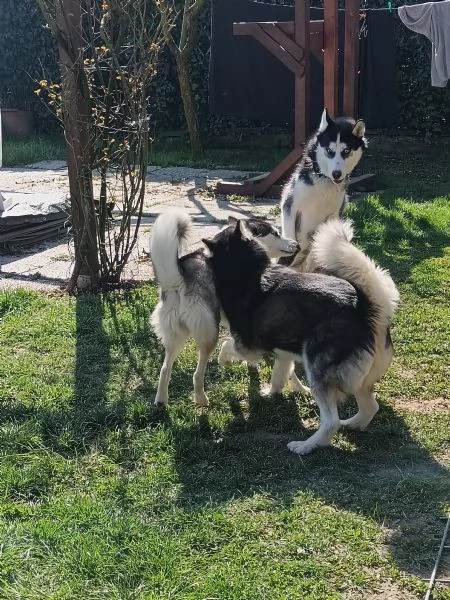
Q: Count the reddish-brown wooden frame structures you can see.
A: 1